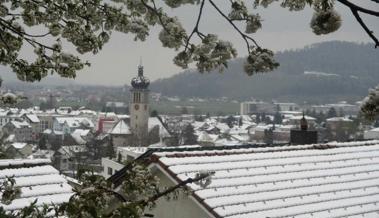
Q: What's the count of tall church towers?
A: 1